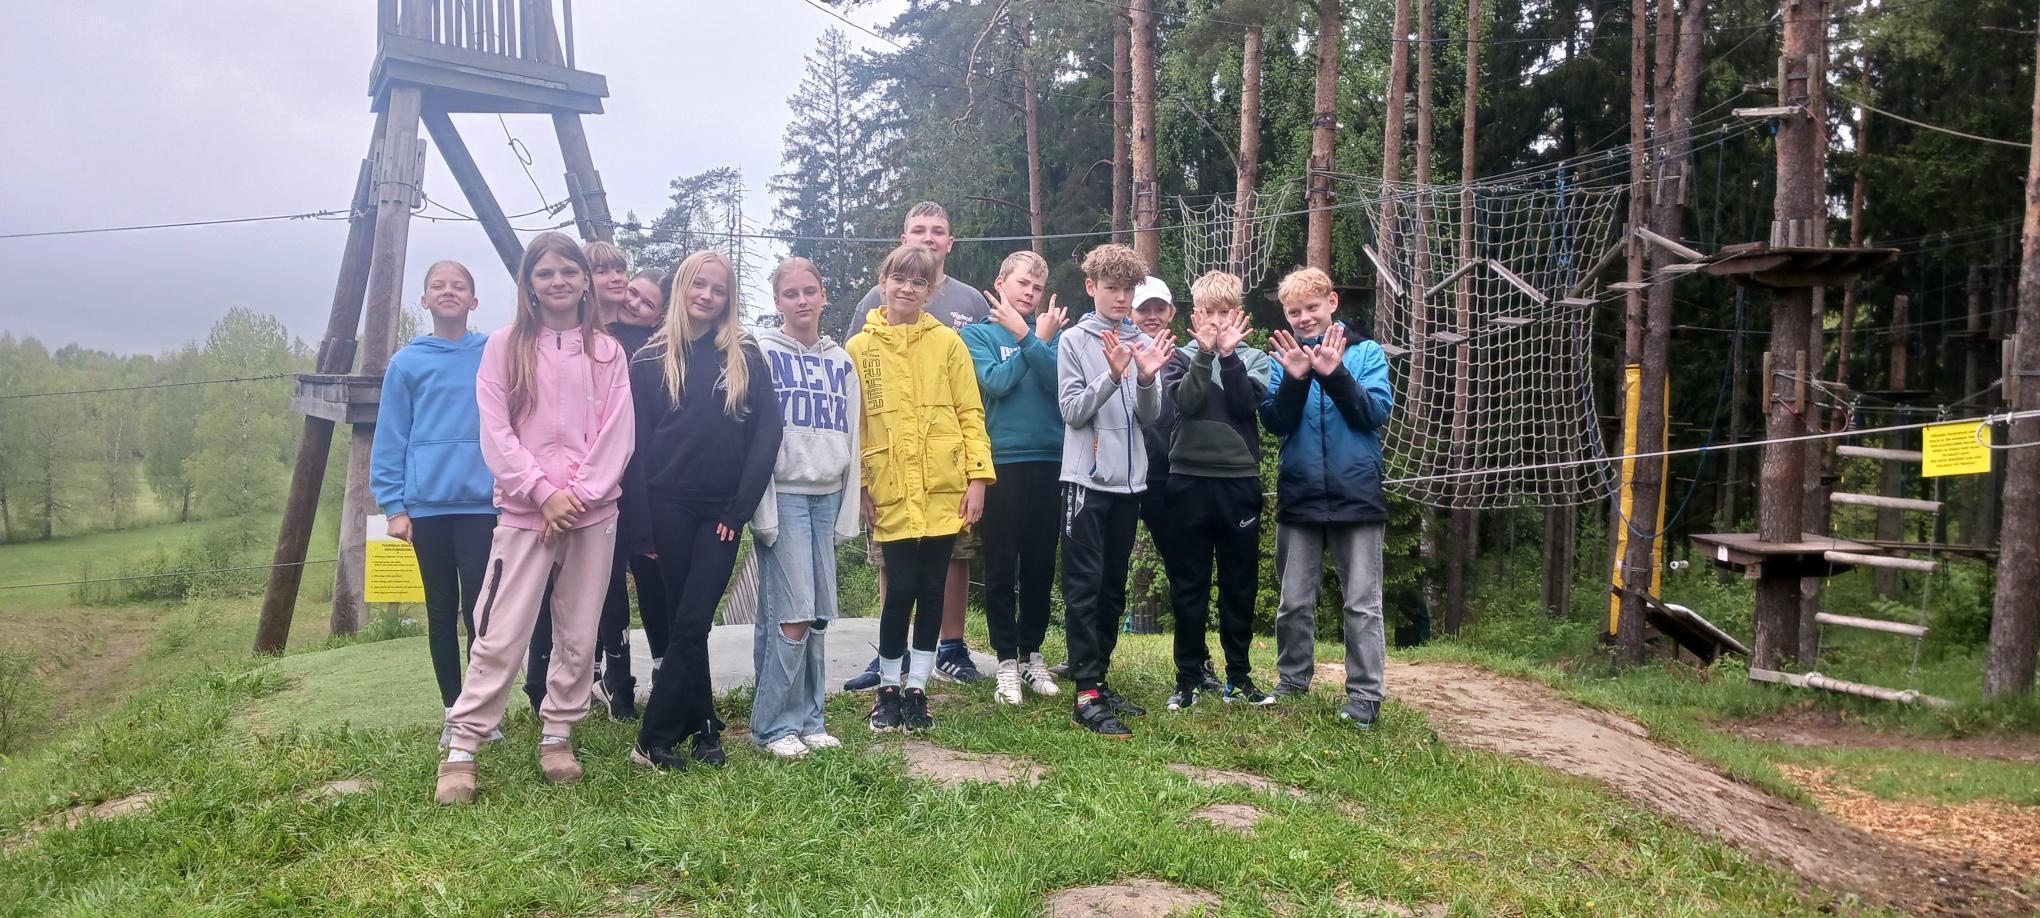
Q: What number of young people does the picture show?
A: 13